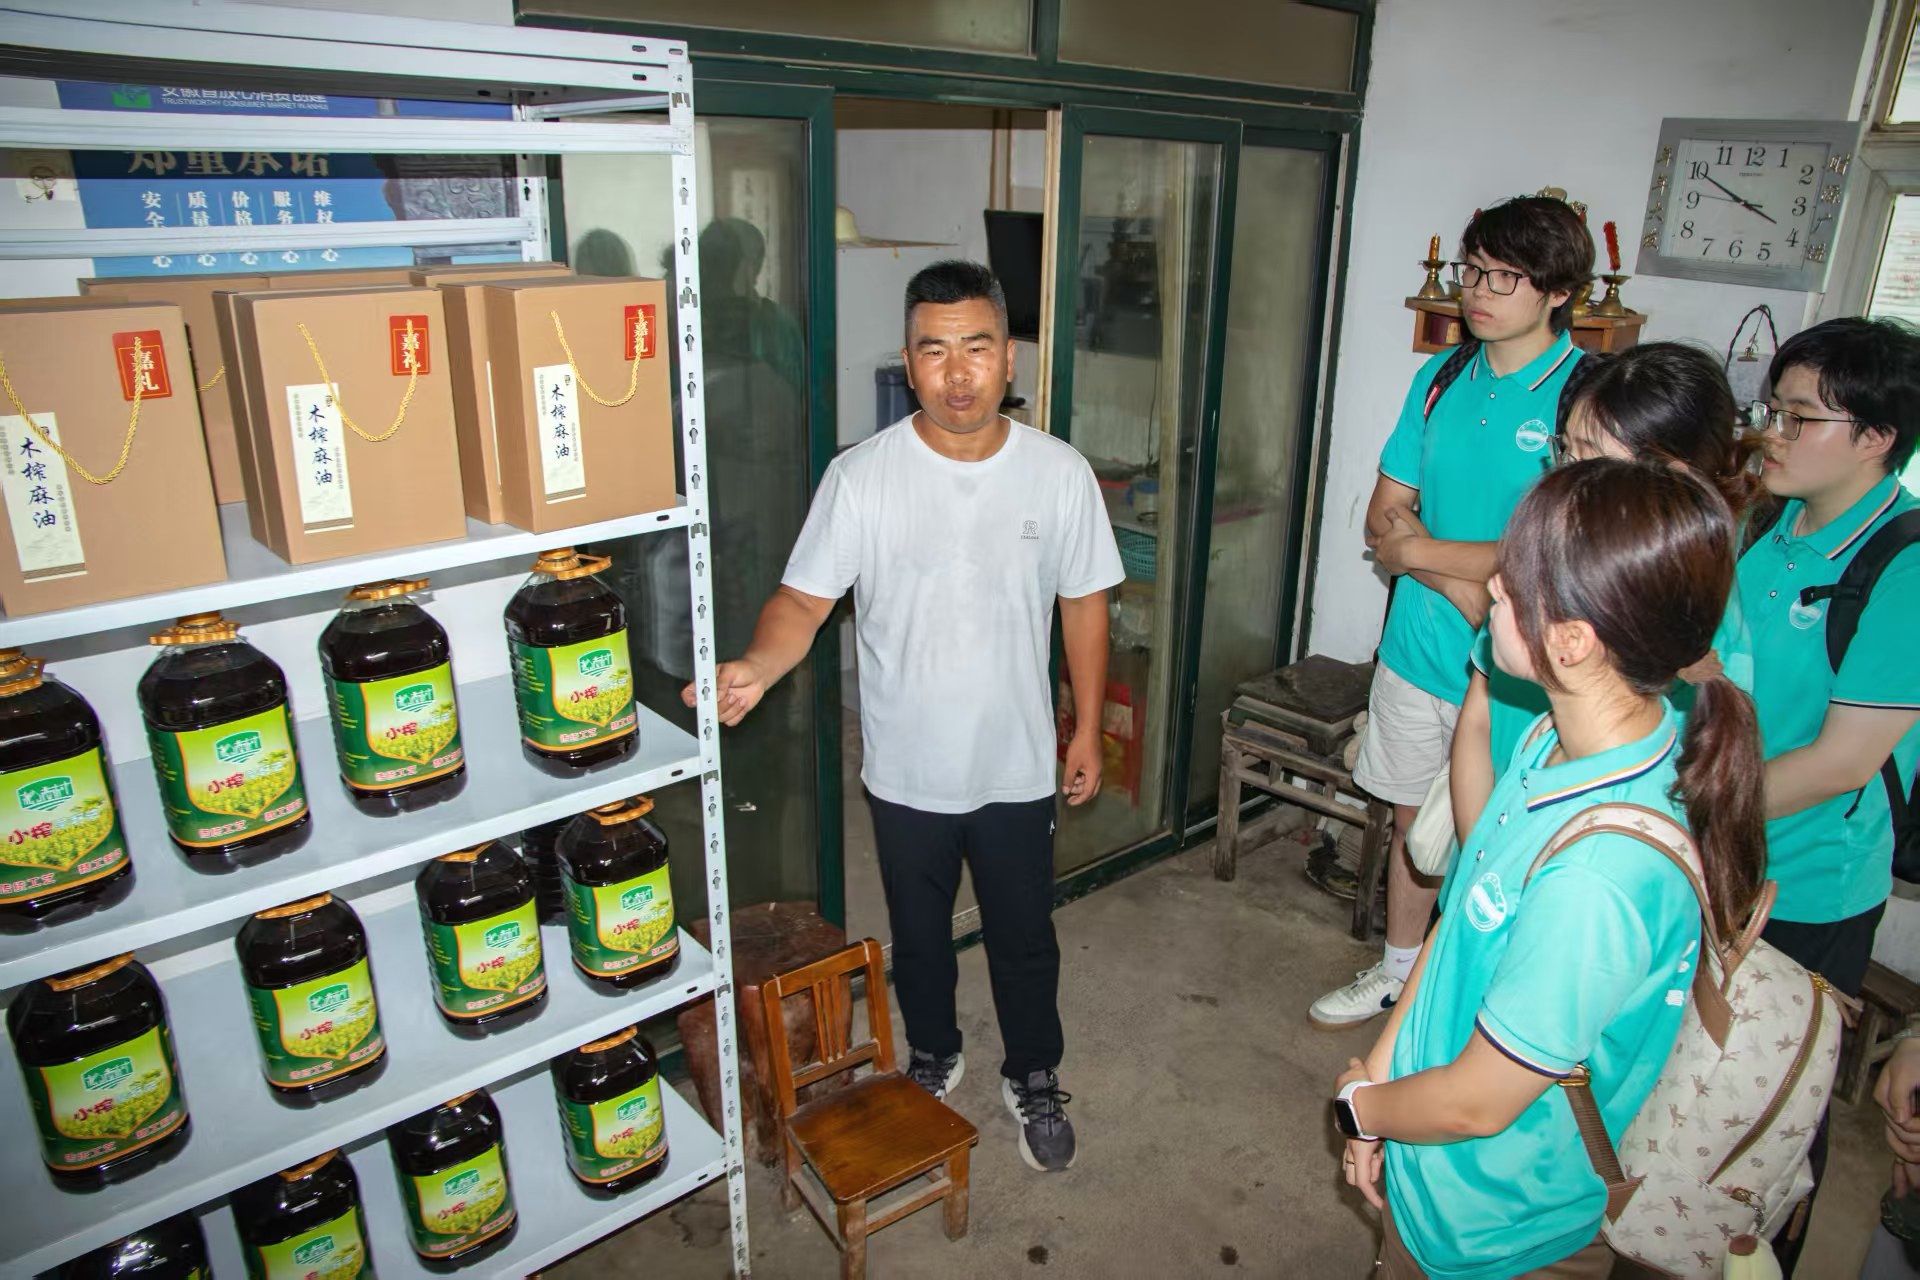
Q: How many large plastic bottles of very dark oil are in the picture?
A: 13